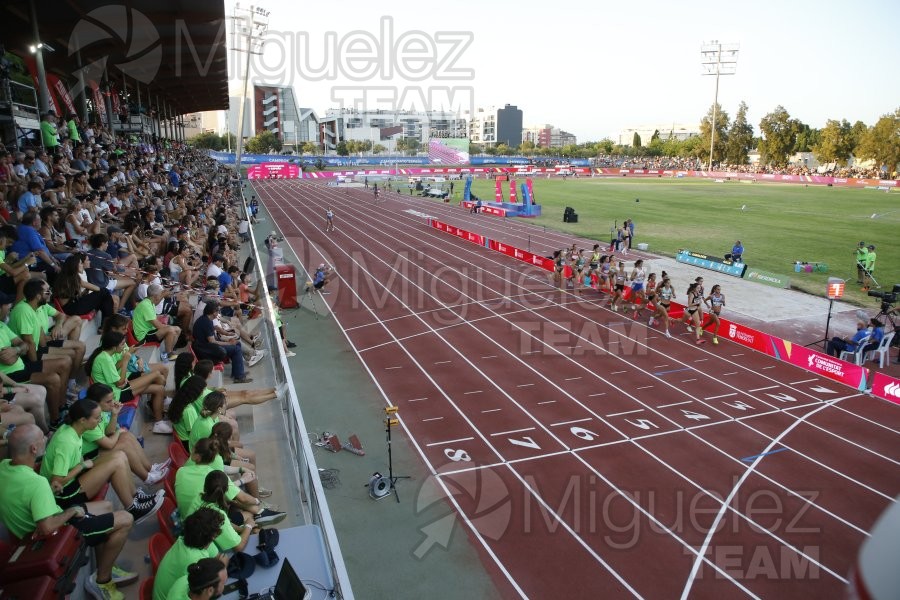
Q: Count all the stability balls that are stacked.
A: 0